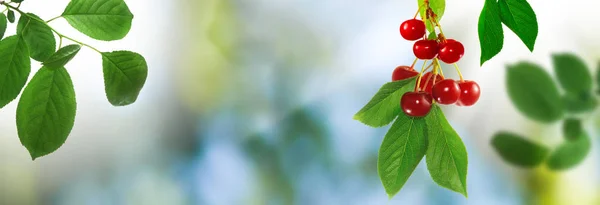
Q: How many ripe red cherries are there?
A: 8